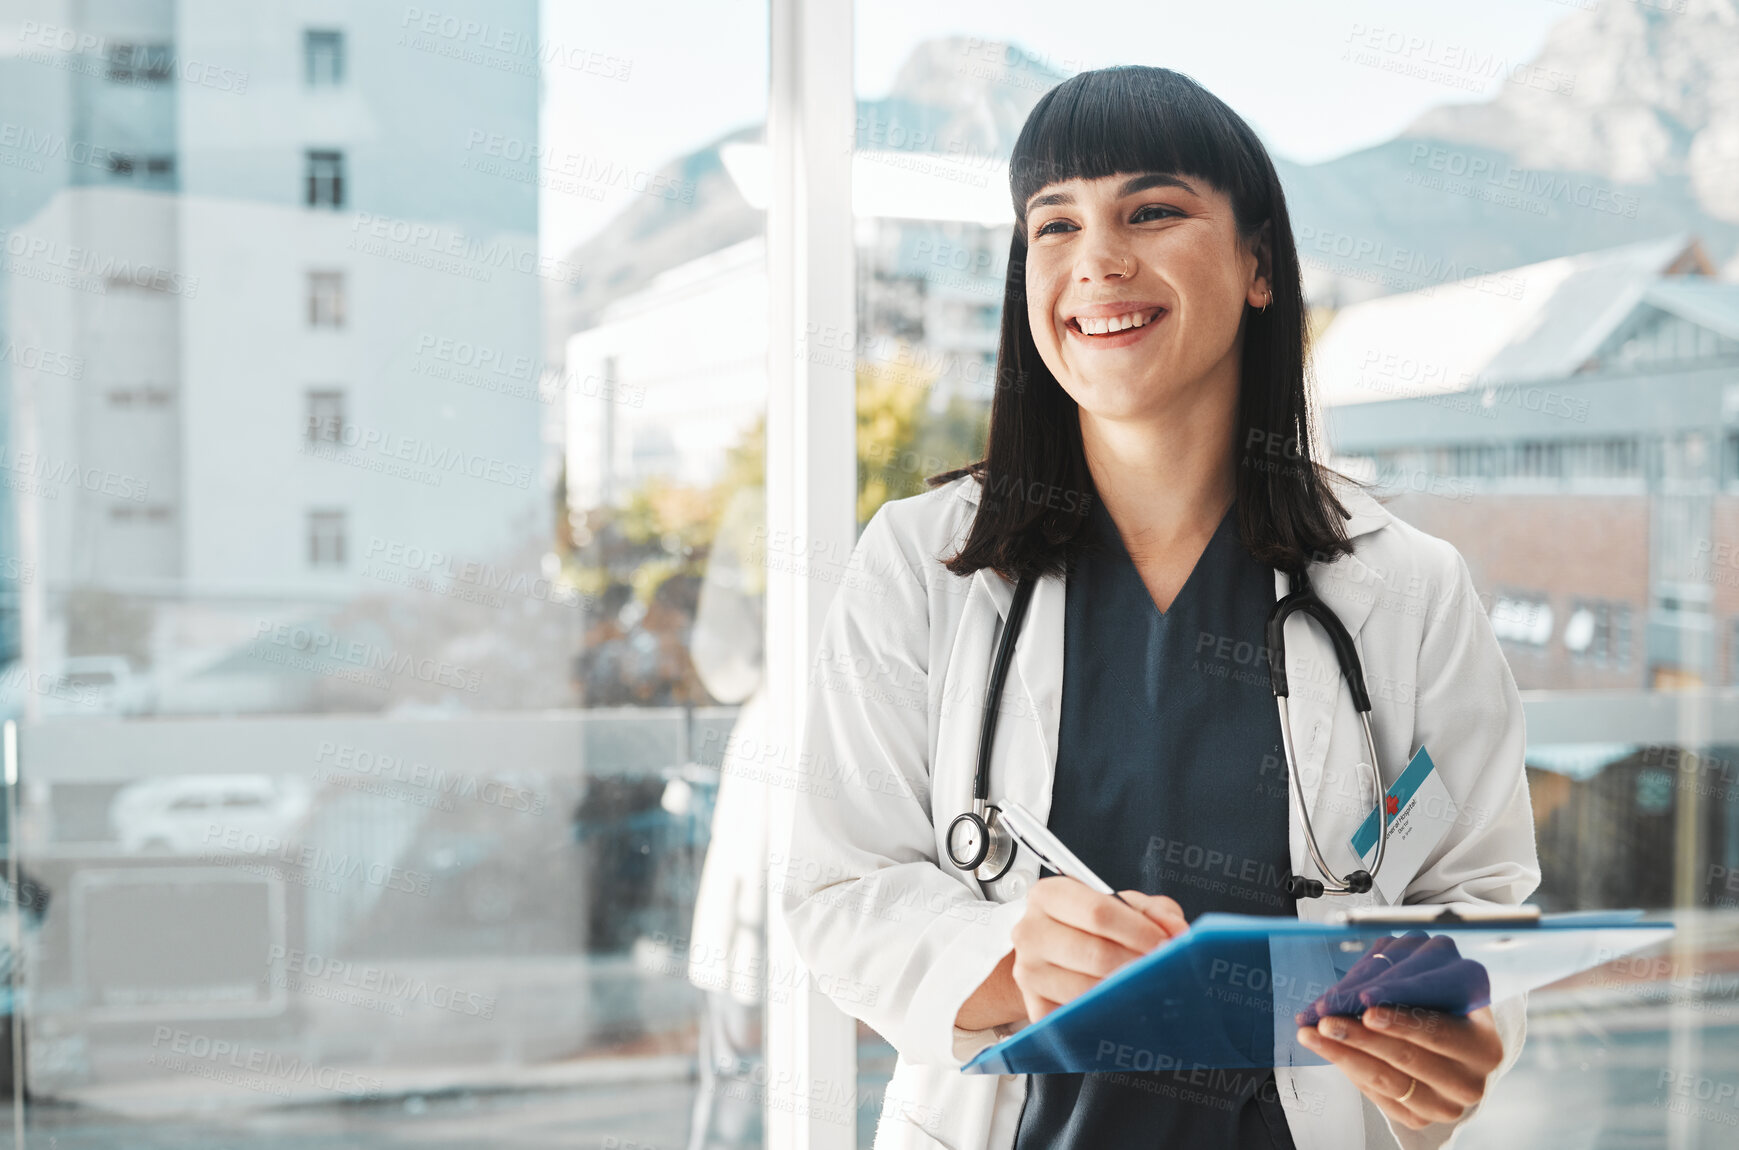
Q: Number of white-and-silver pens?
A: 1